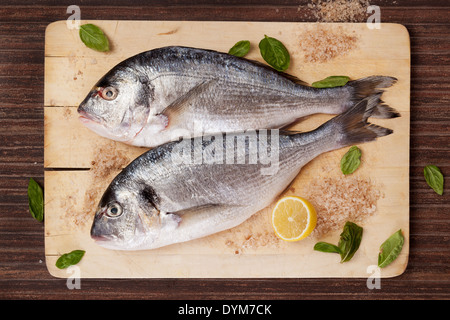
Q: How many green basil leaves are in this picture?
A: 11